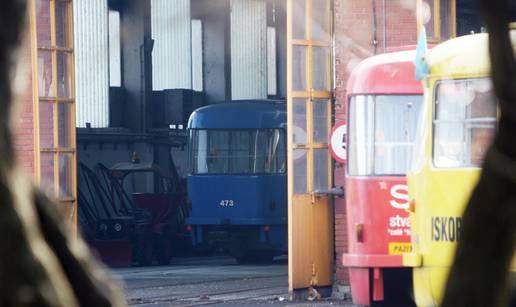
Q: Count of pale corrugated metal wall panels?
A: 3